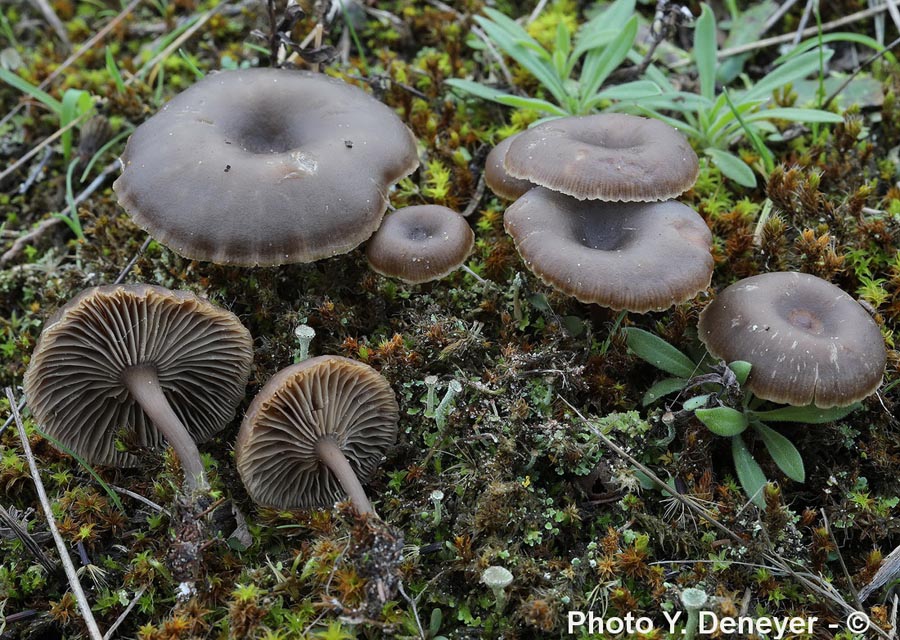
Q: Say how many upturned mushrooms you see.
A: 2